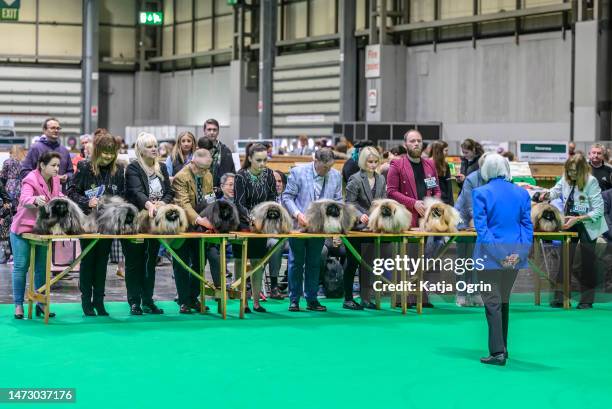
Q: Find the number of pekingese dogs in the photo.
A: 9